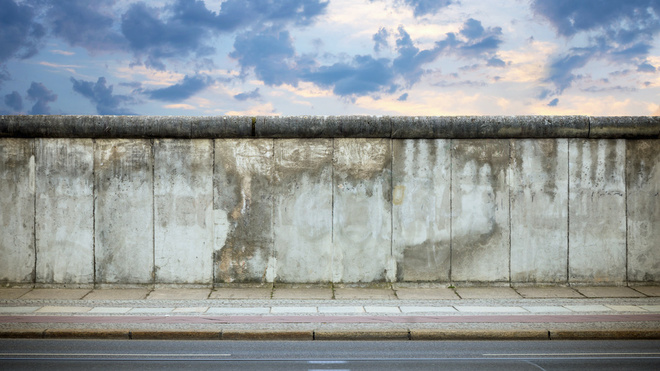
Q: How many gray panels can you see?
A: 12